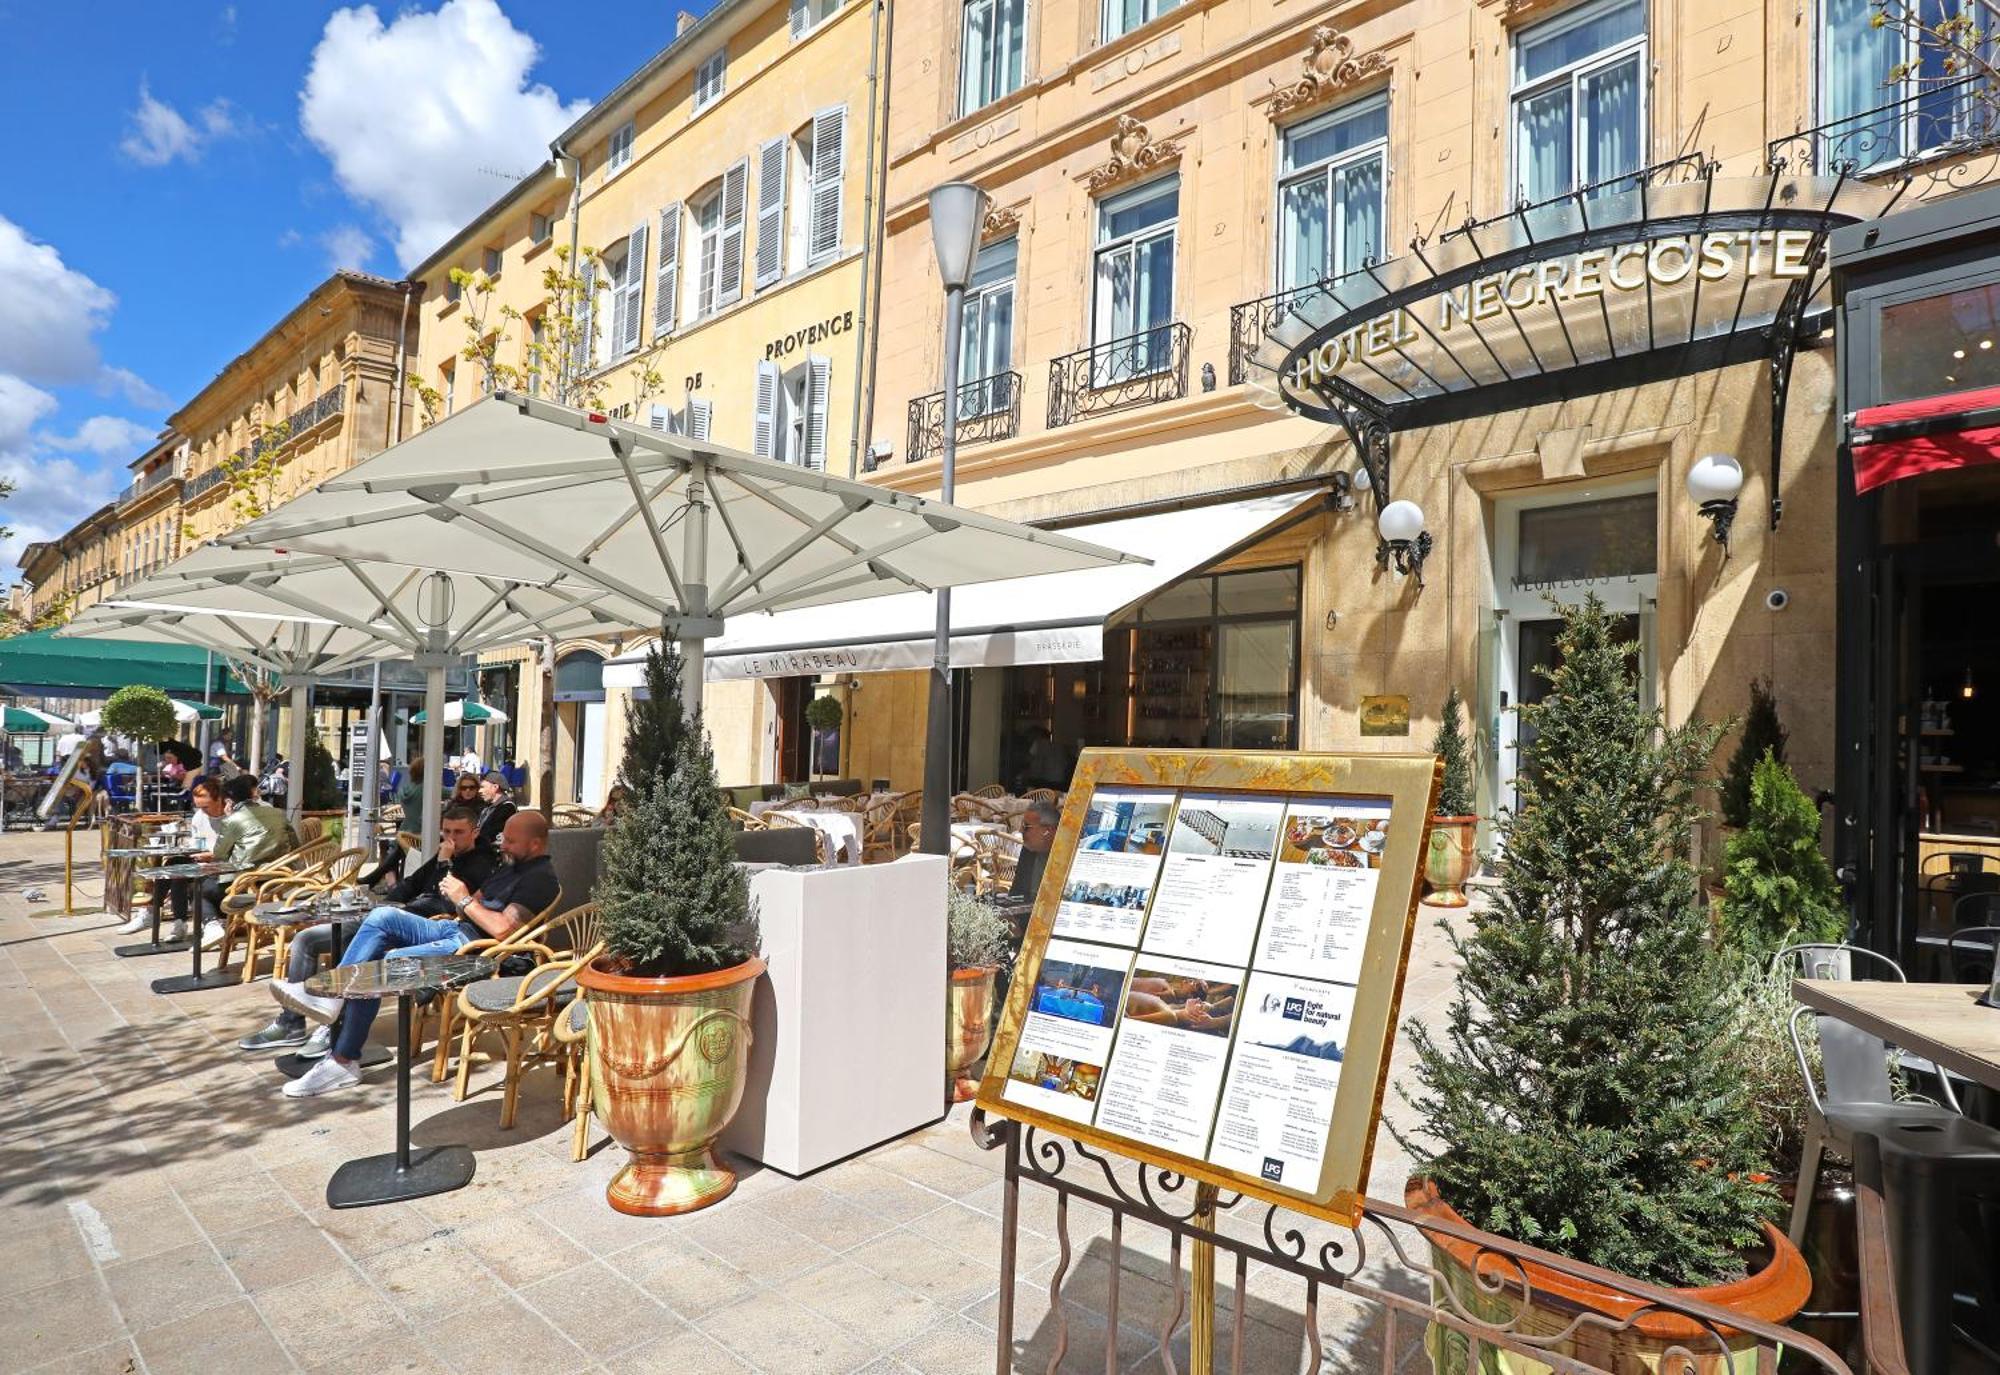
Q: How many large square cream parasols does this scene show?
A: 3